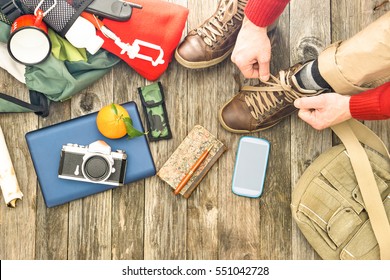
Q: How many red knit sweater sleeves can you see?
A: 2